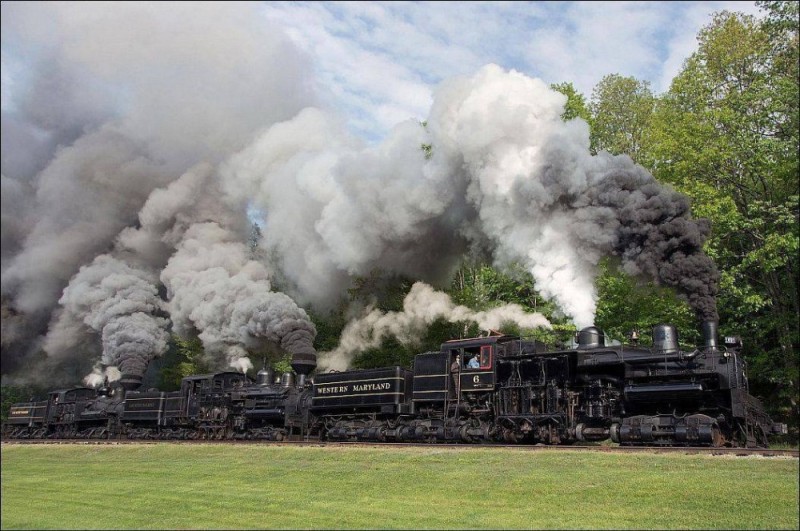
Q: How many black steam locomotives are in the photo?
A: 3